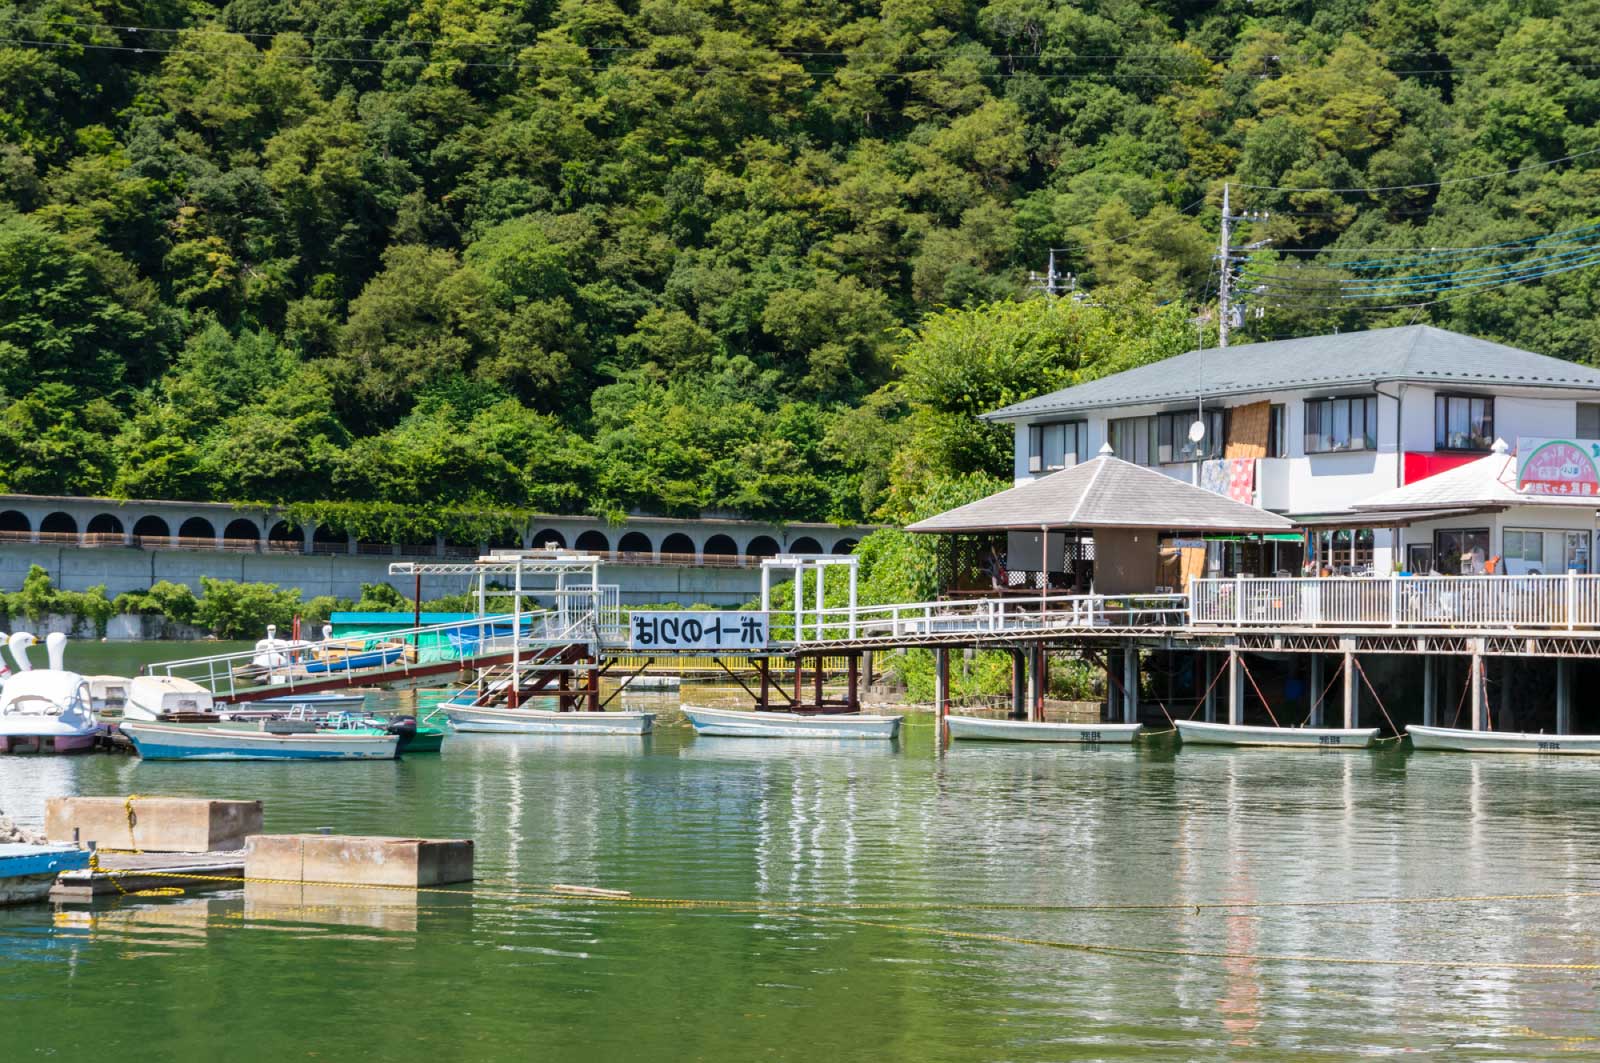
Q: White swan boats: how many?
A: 5